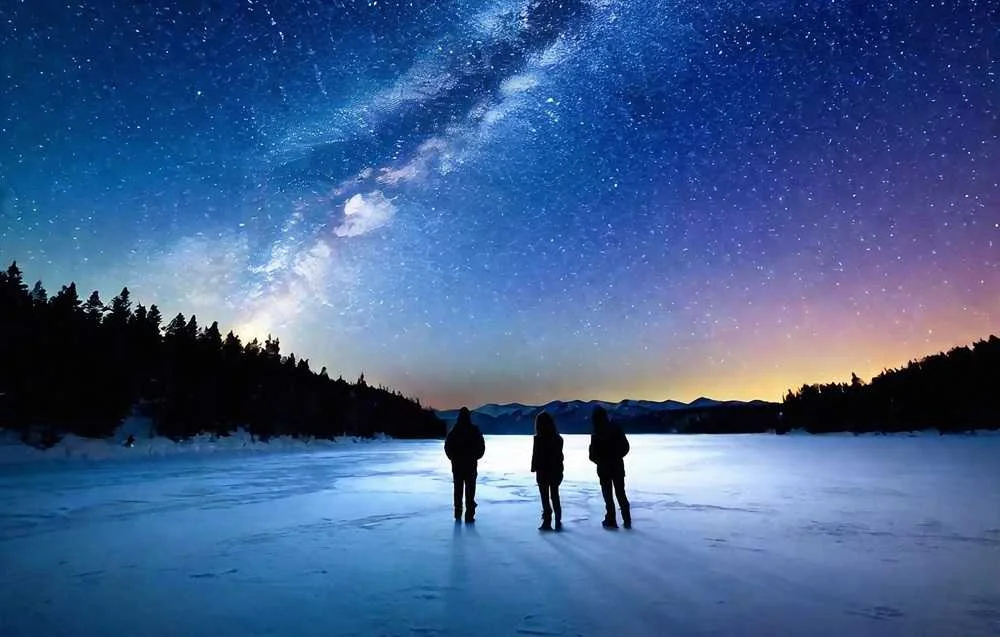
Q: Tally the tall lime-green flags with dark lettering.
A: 0